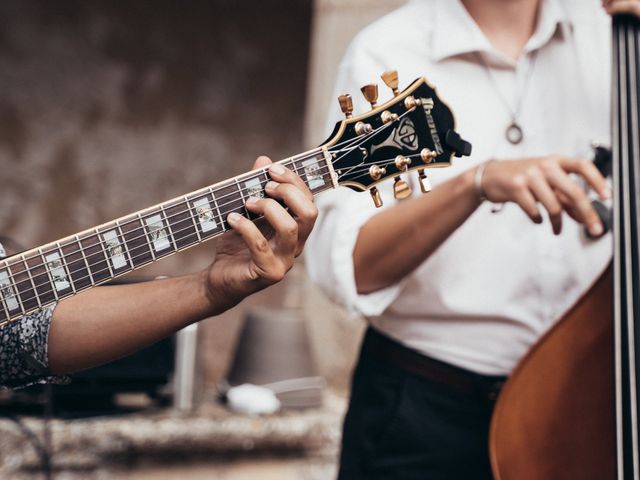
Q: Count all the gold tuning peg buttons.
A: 6